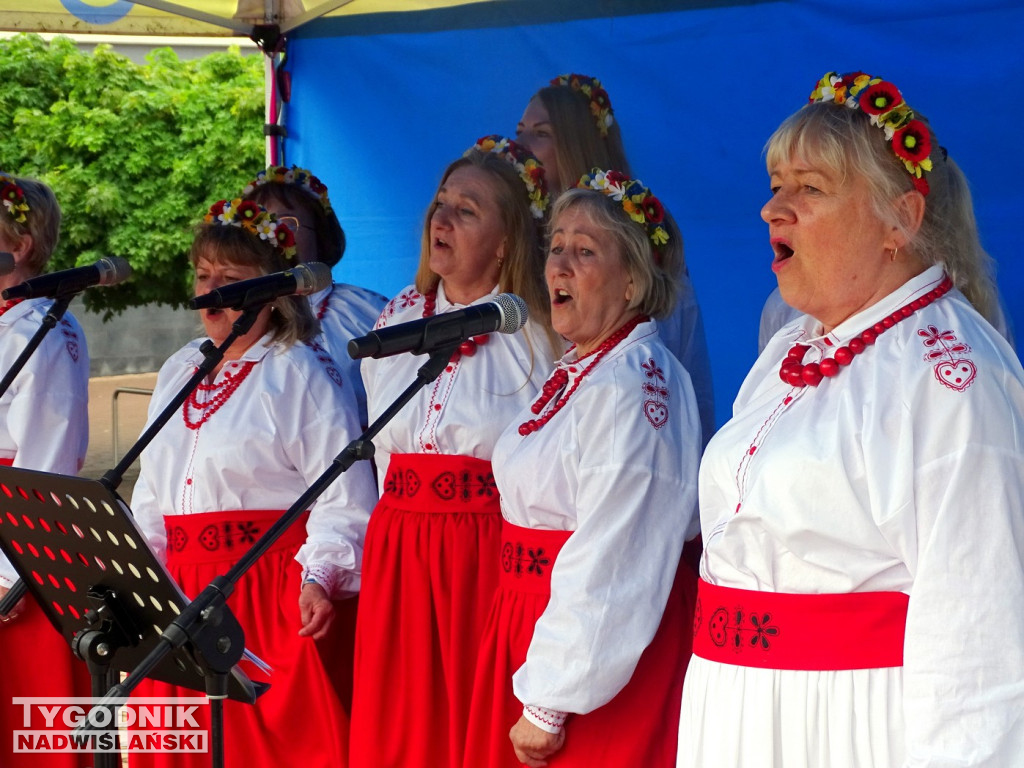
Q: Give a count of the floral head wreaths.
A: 7